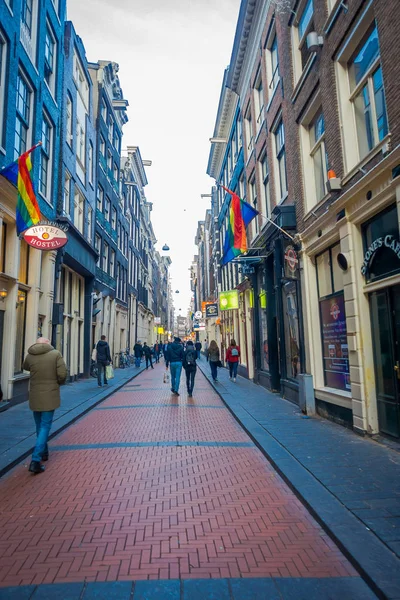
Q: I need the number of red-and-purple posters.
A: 1